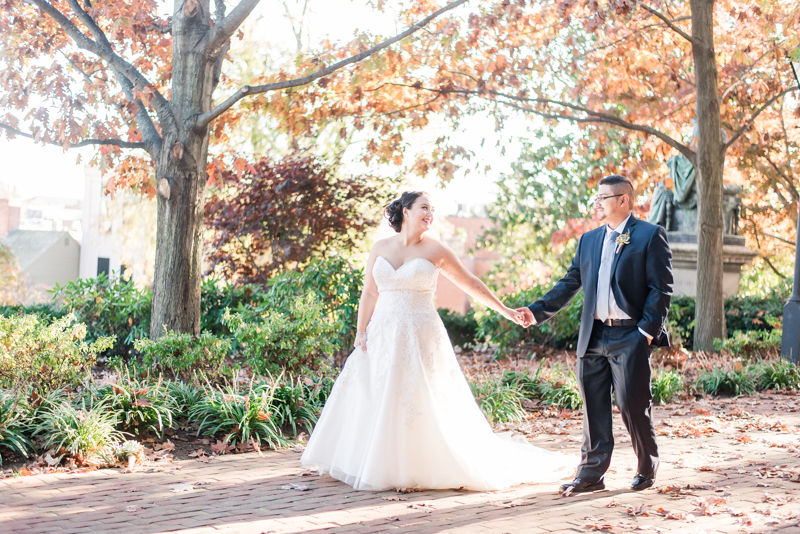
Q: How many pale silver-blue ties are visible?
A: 1